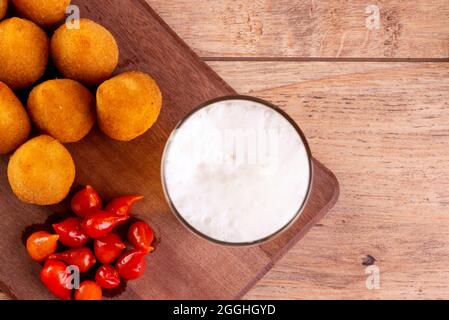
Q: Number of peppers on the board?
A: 12